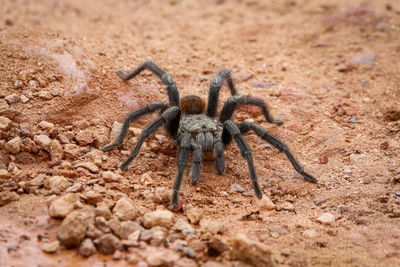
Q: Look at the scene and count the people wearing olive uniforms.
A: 0